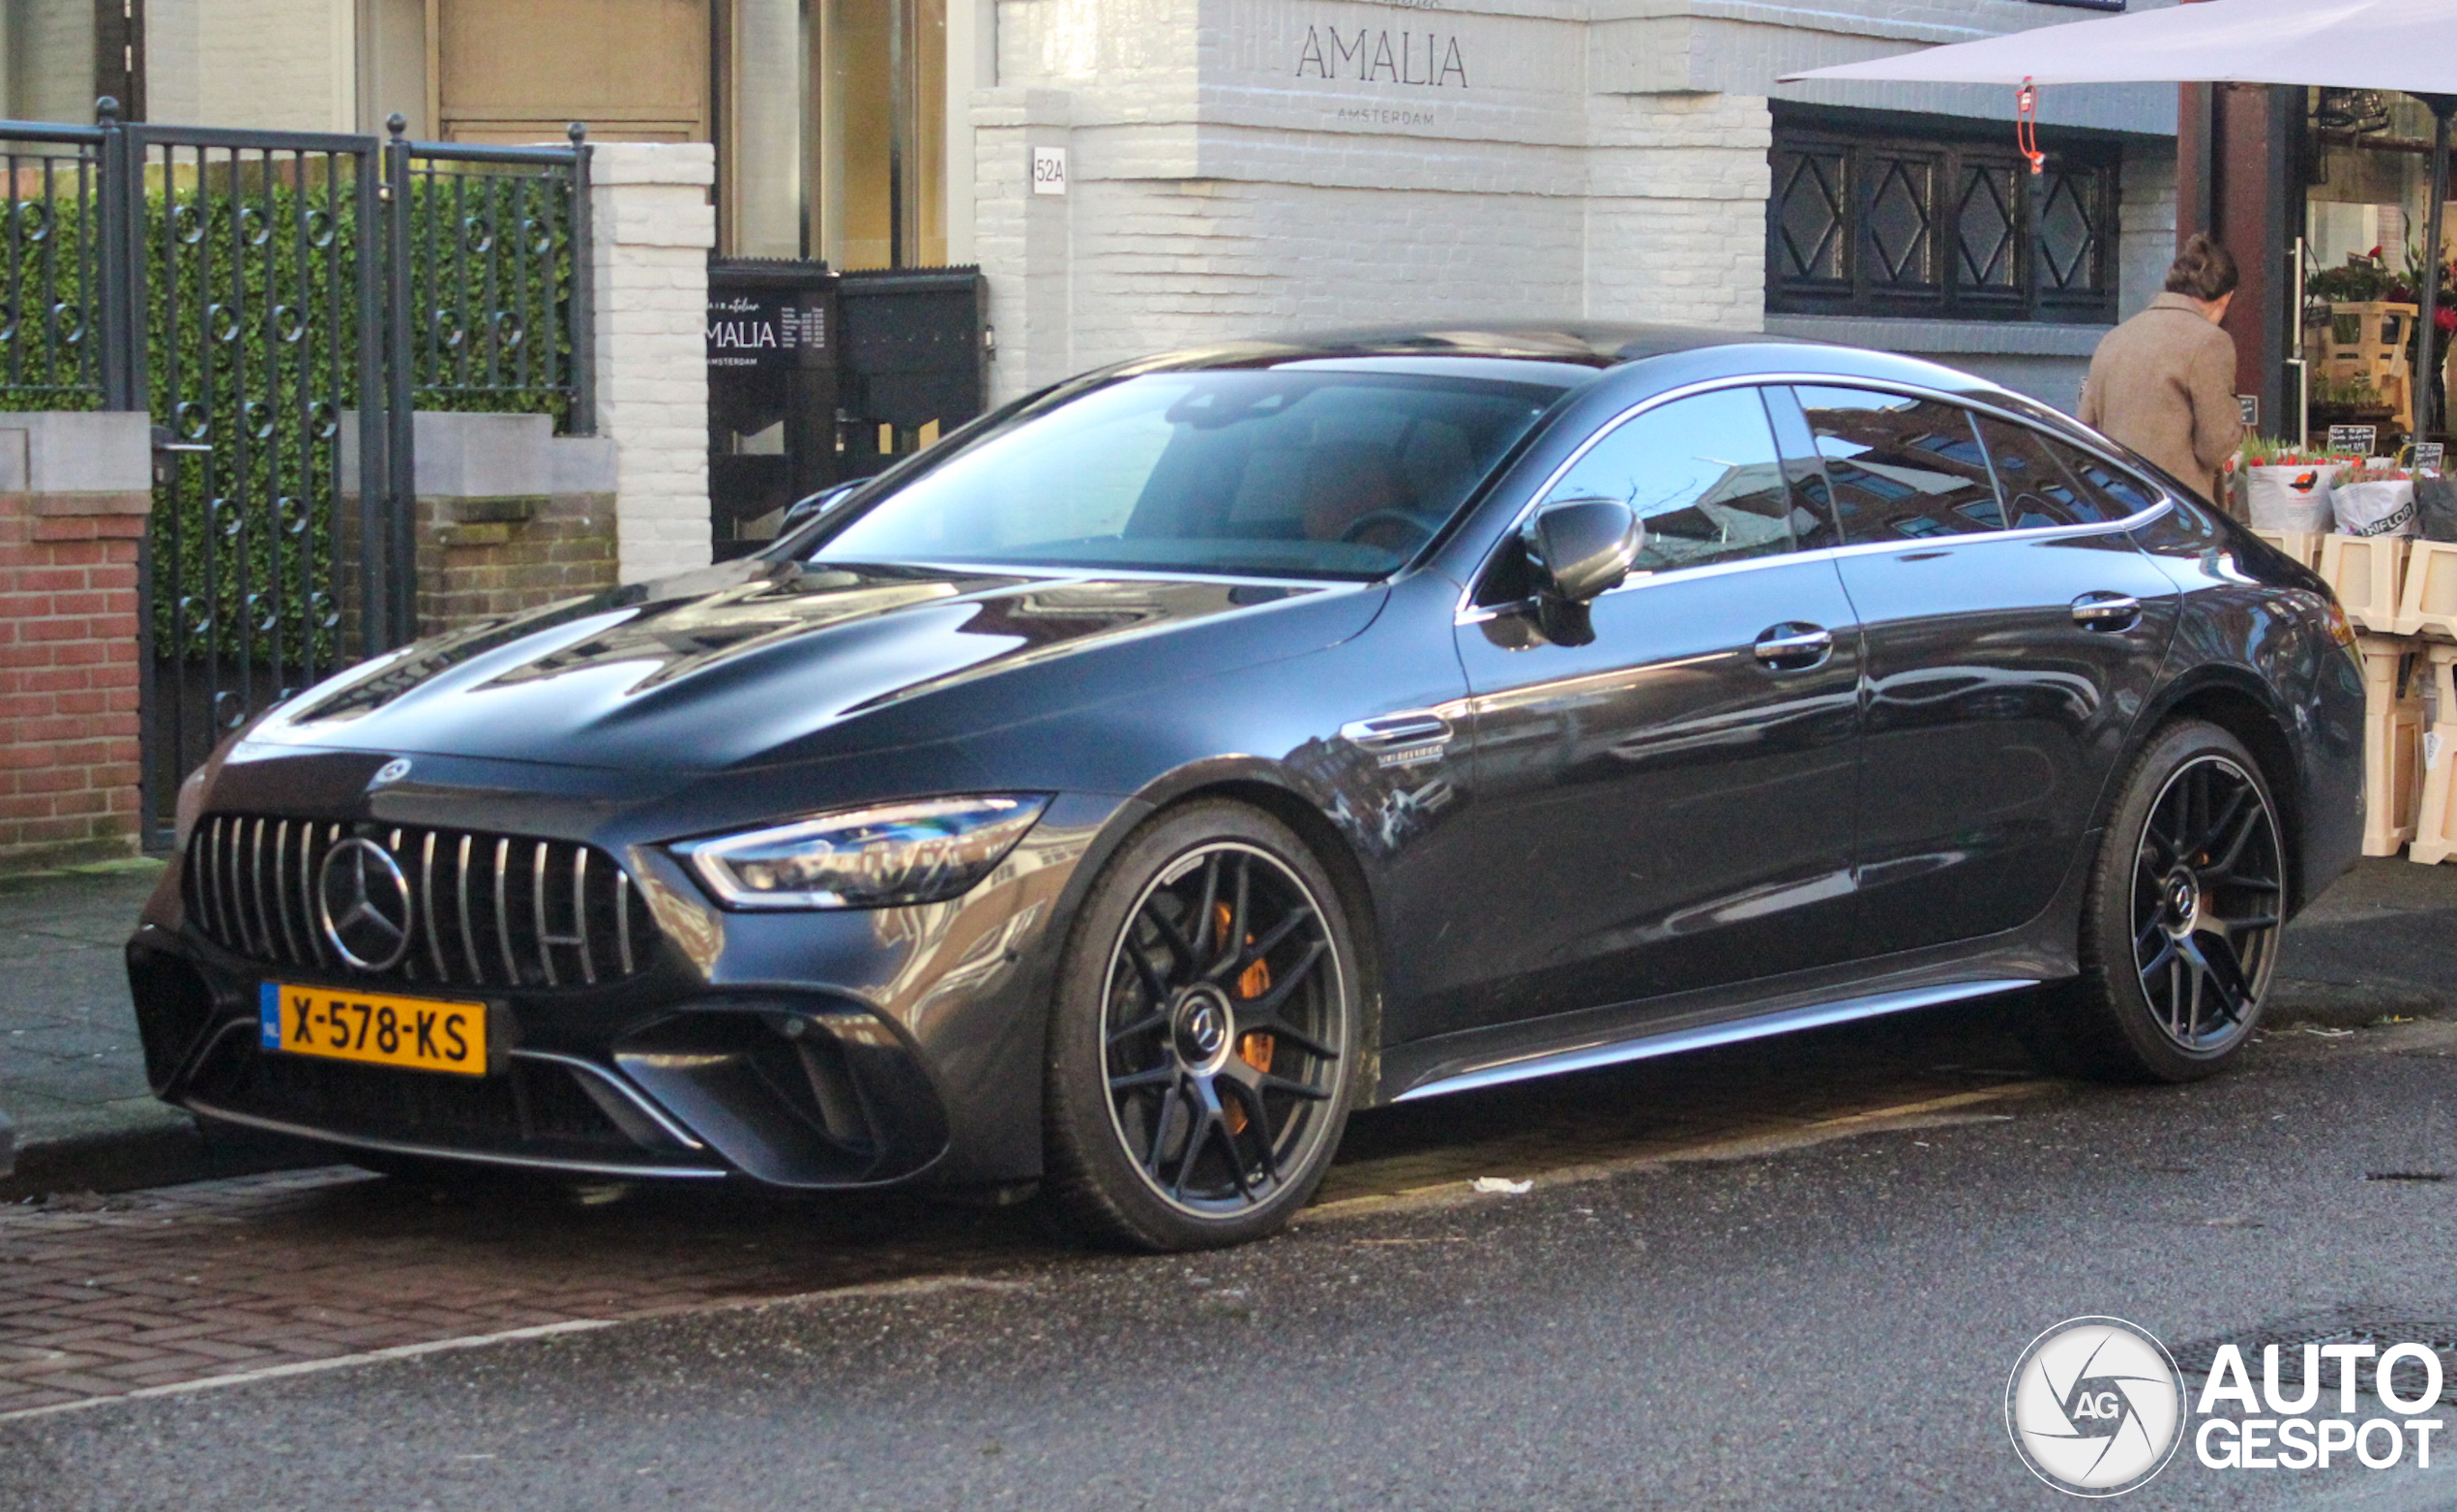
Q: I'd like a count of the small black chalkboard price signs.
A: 3